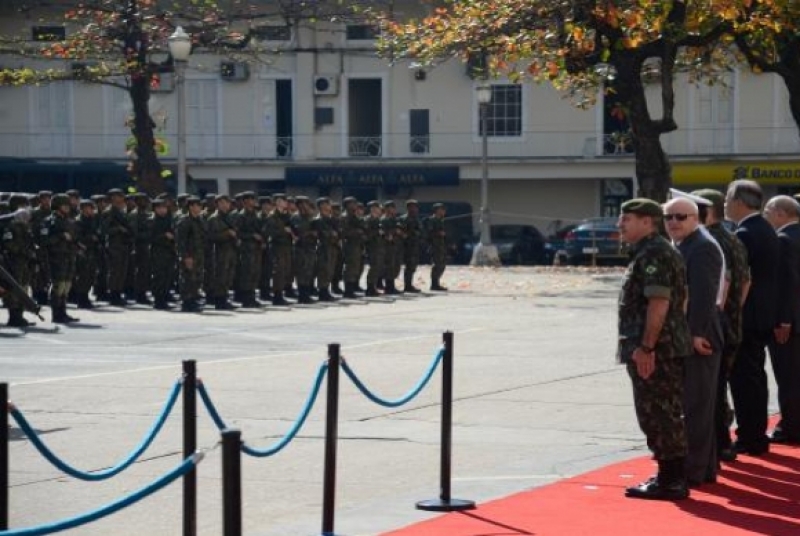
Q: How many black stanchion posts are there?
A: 5